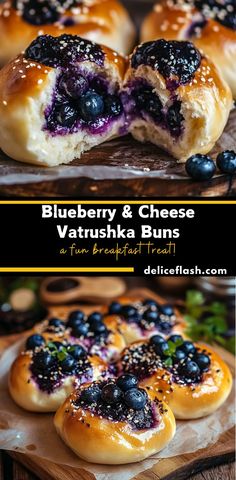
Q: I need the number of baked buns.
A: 9